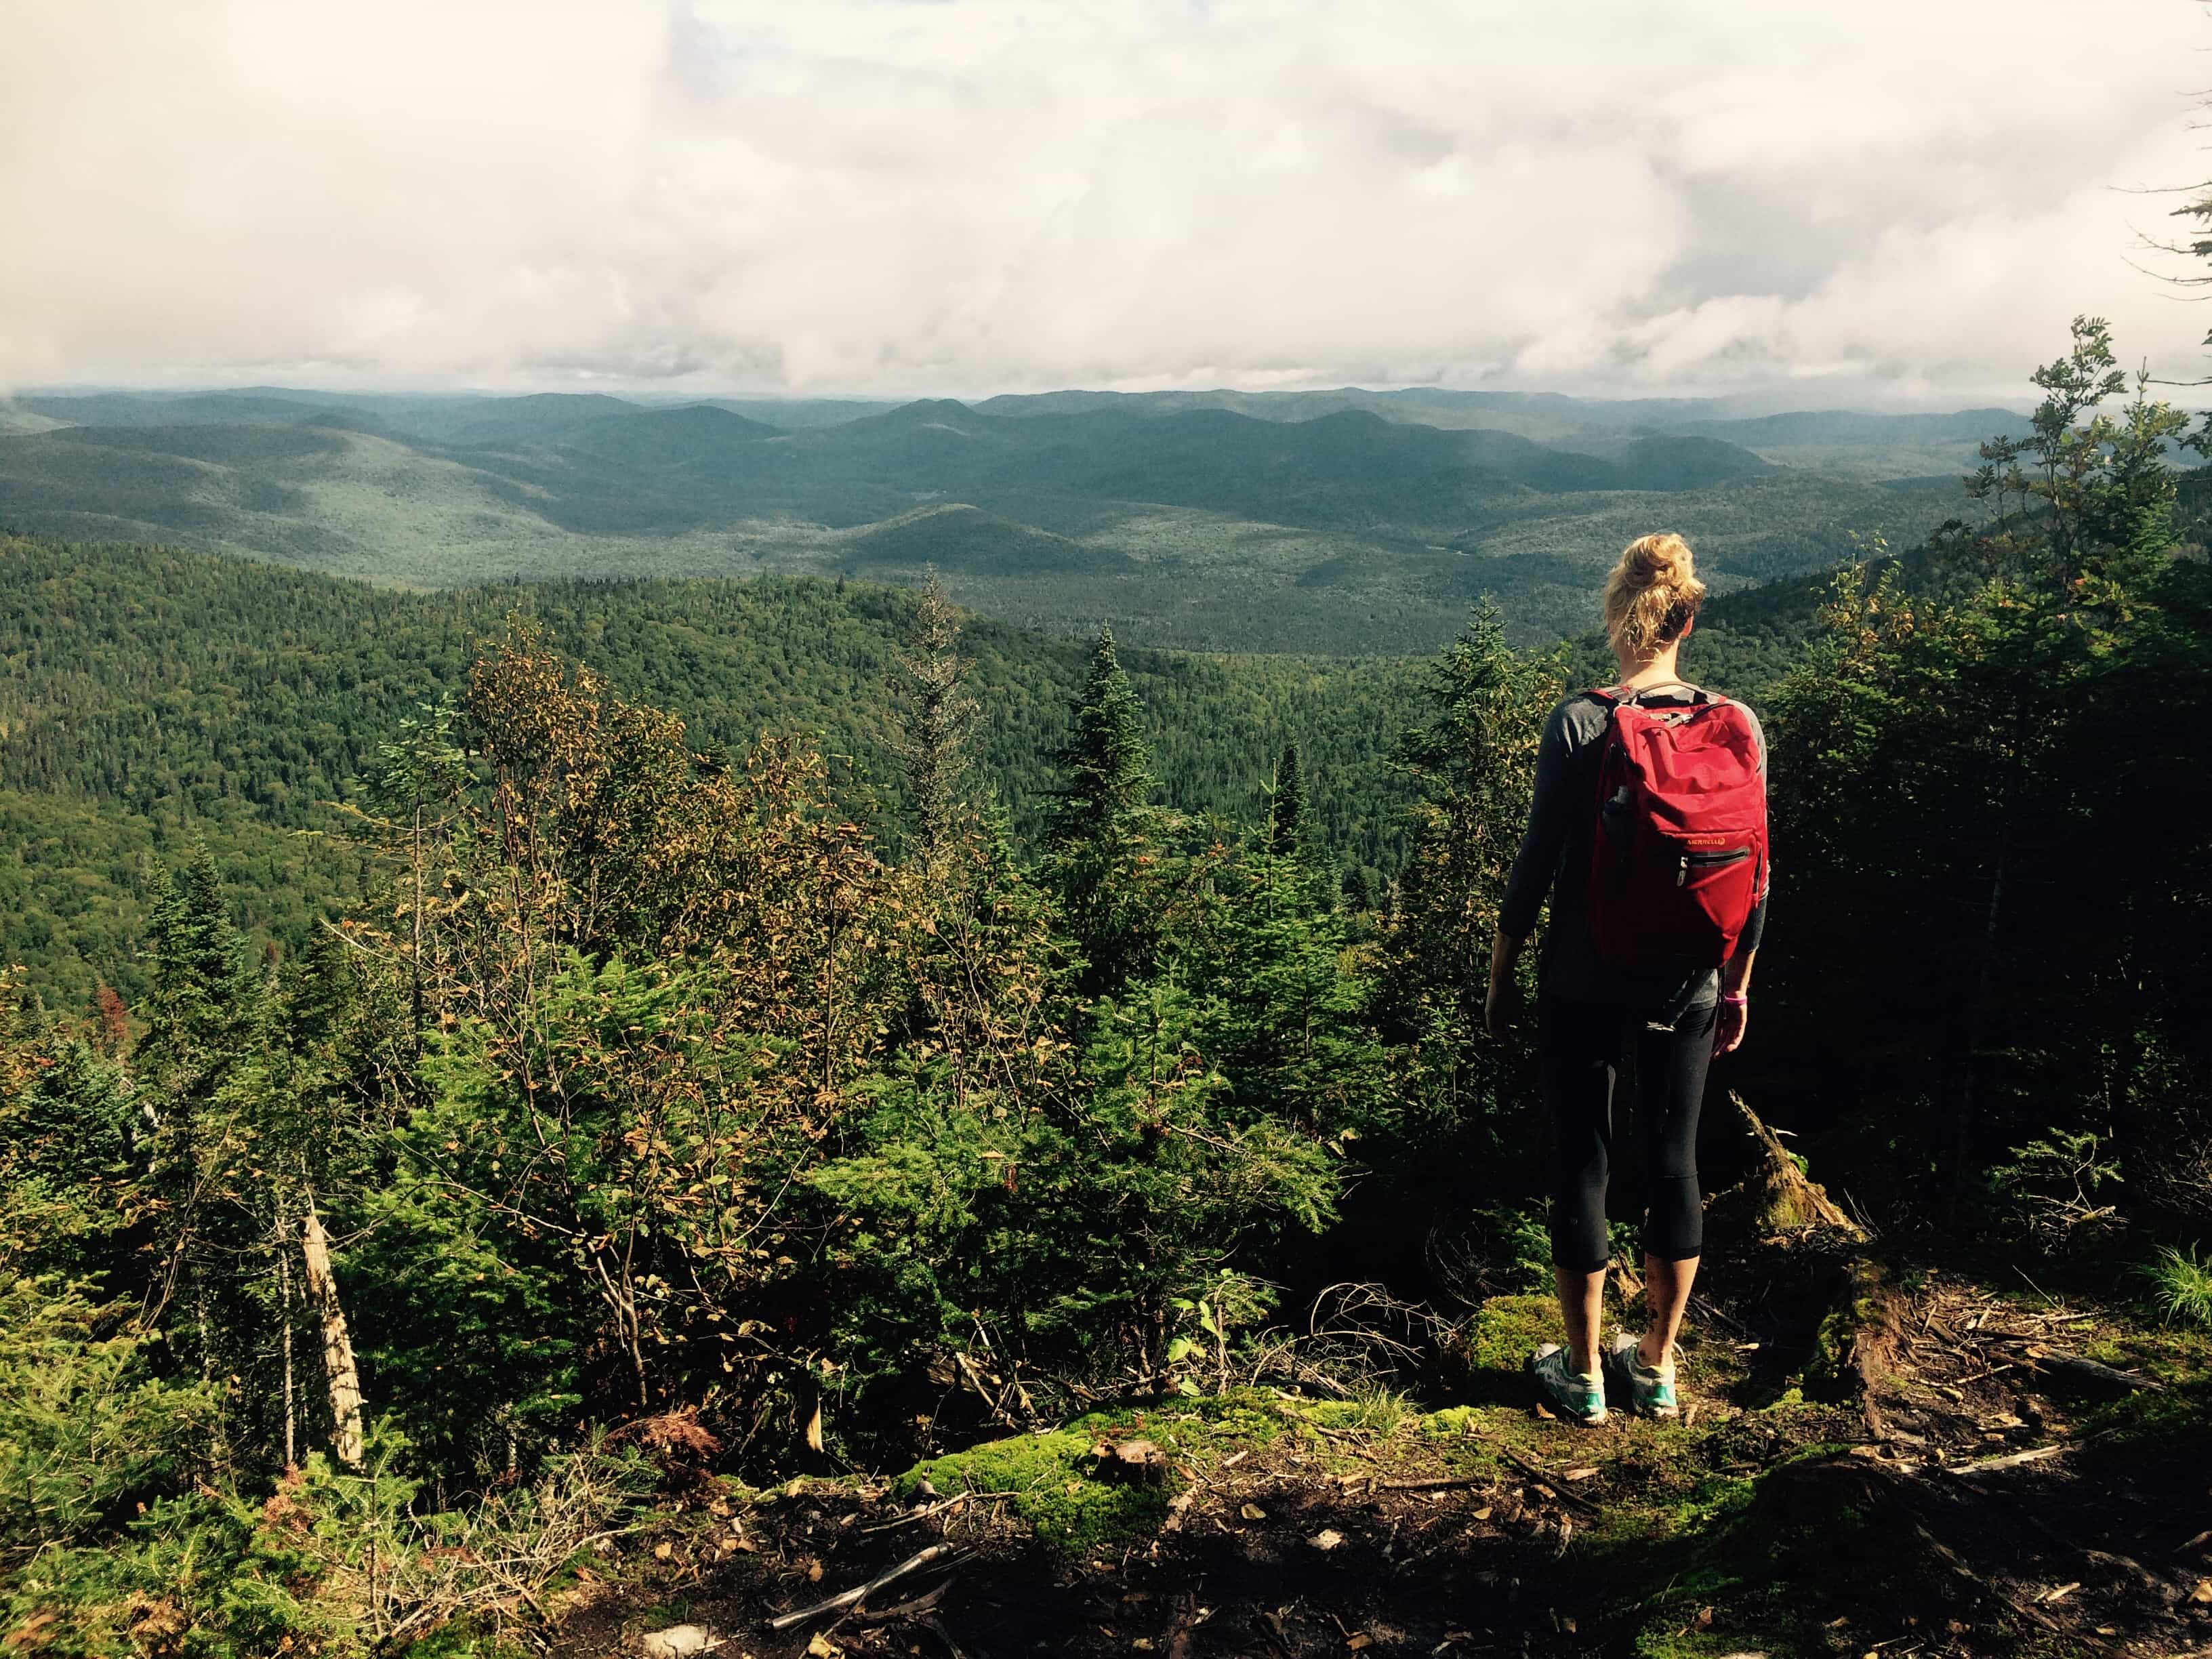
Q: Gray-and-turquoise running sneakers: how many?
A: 2